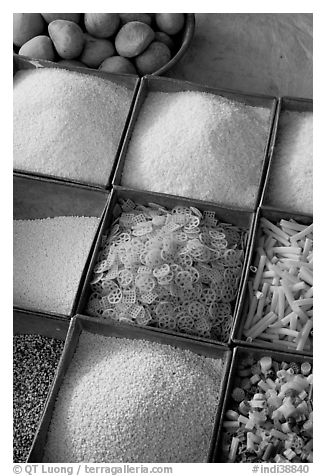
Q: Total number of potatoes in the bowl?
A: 13